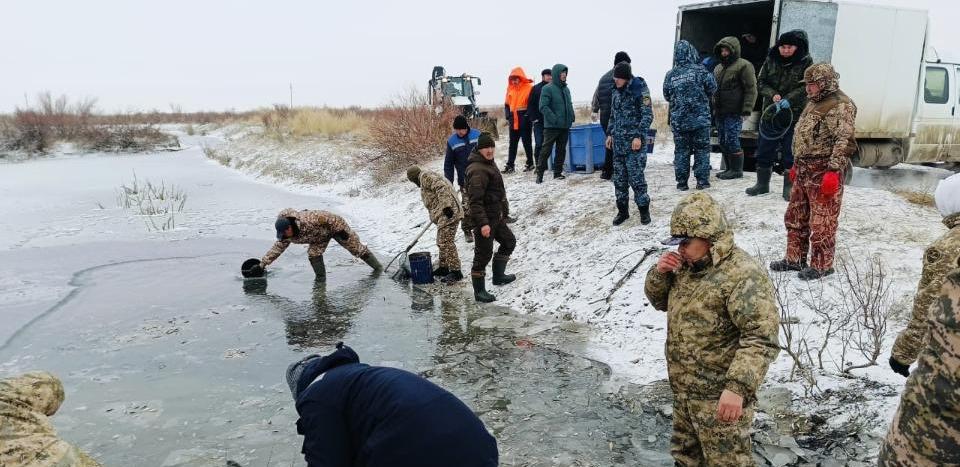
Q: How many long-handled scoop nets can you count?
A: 1